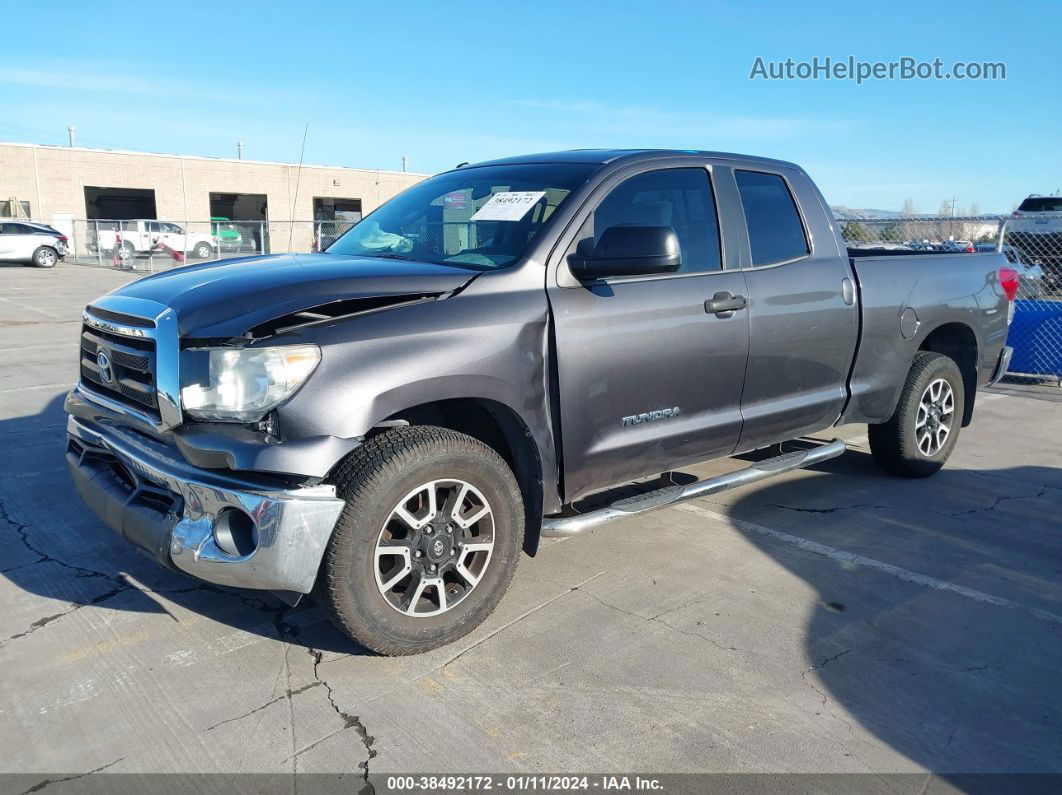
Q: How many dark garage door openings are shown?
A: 3